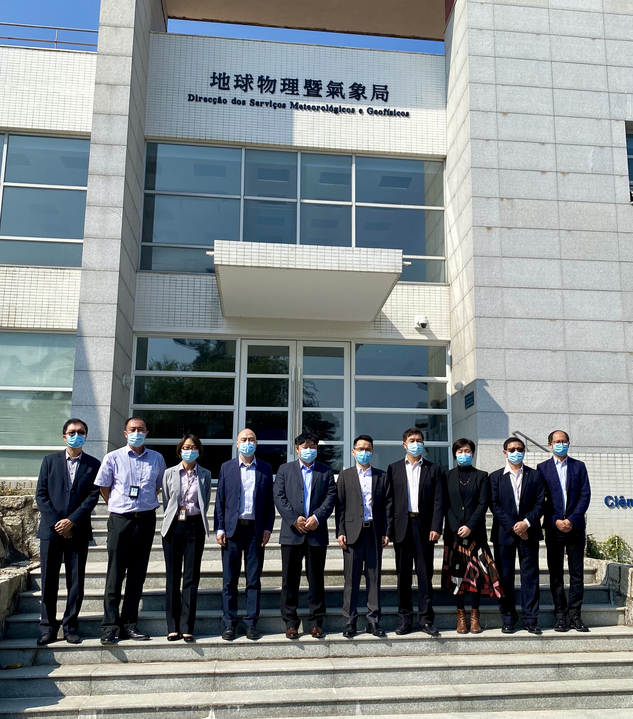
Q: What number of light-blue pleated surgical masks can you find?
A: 10